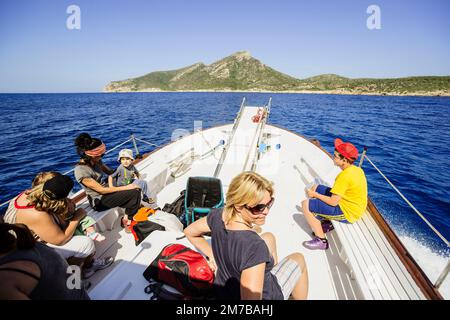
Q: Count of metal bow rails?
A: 2